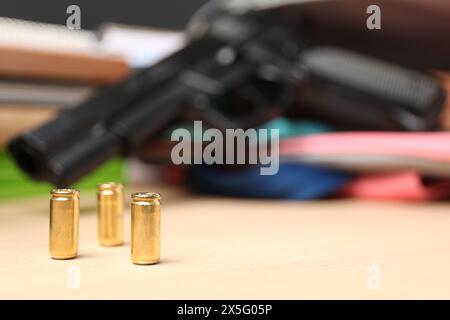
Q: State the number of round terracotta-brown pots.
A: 0